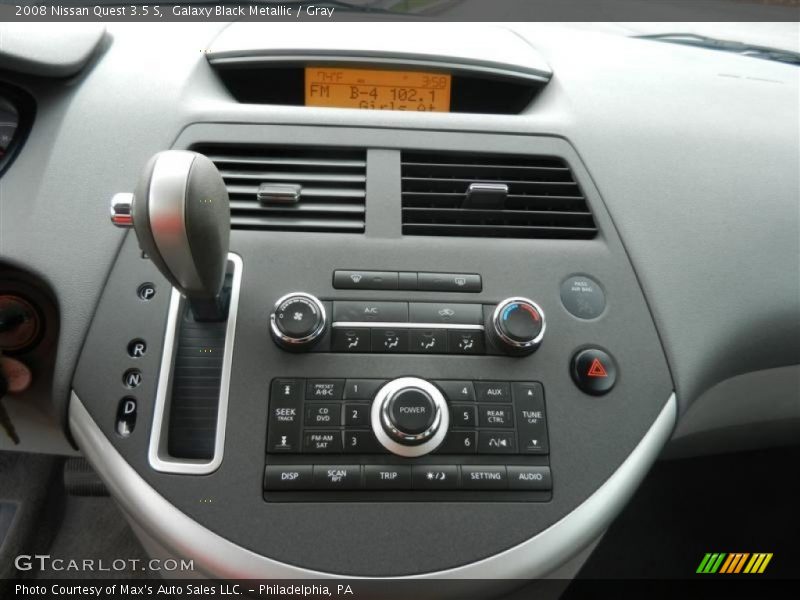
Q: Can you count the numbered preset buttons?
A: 6